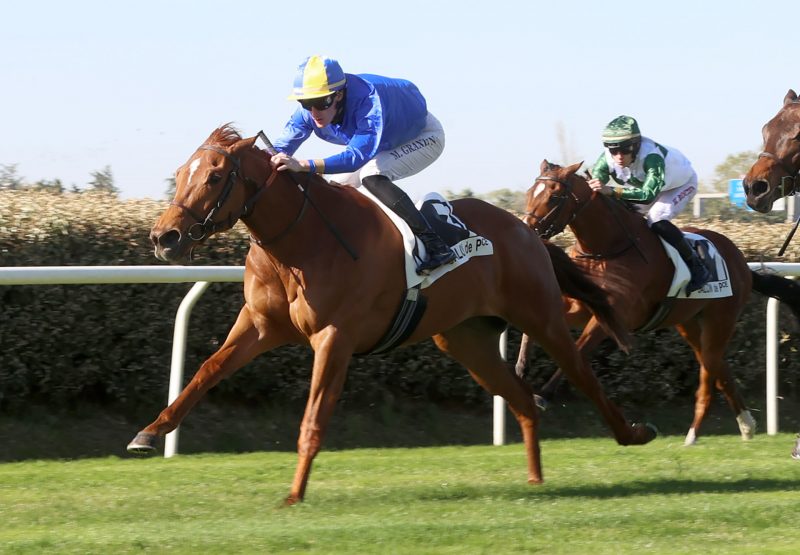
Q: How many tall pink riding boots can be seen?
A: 0